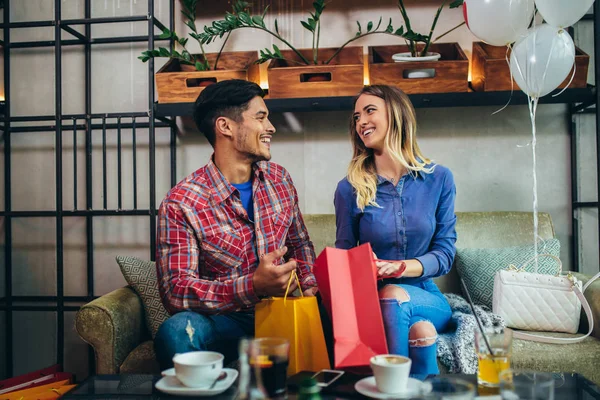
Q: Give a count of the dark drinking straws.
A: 1